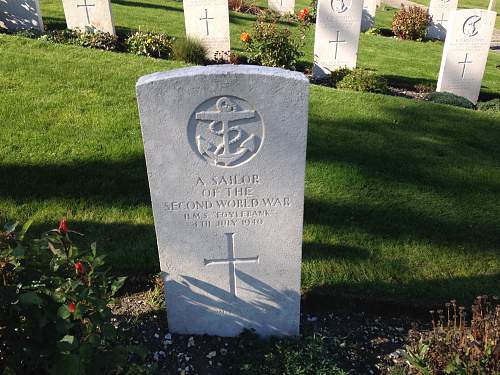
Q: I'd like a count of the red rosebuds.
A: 3